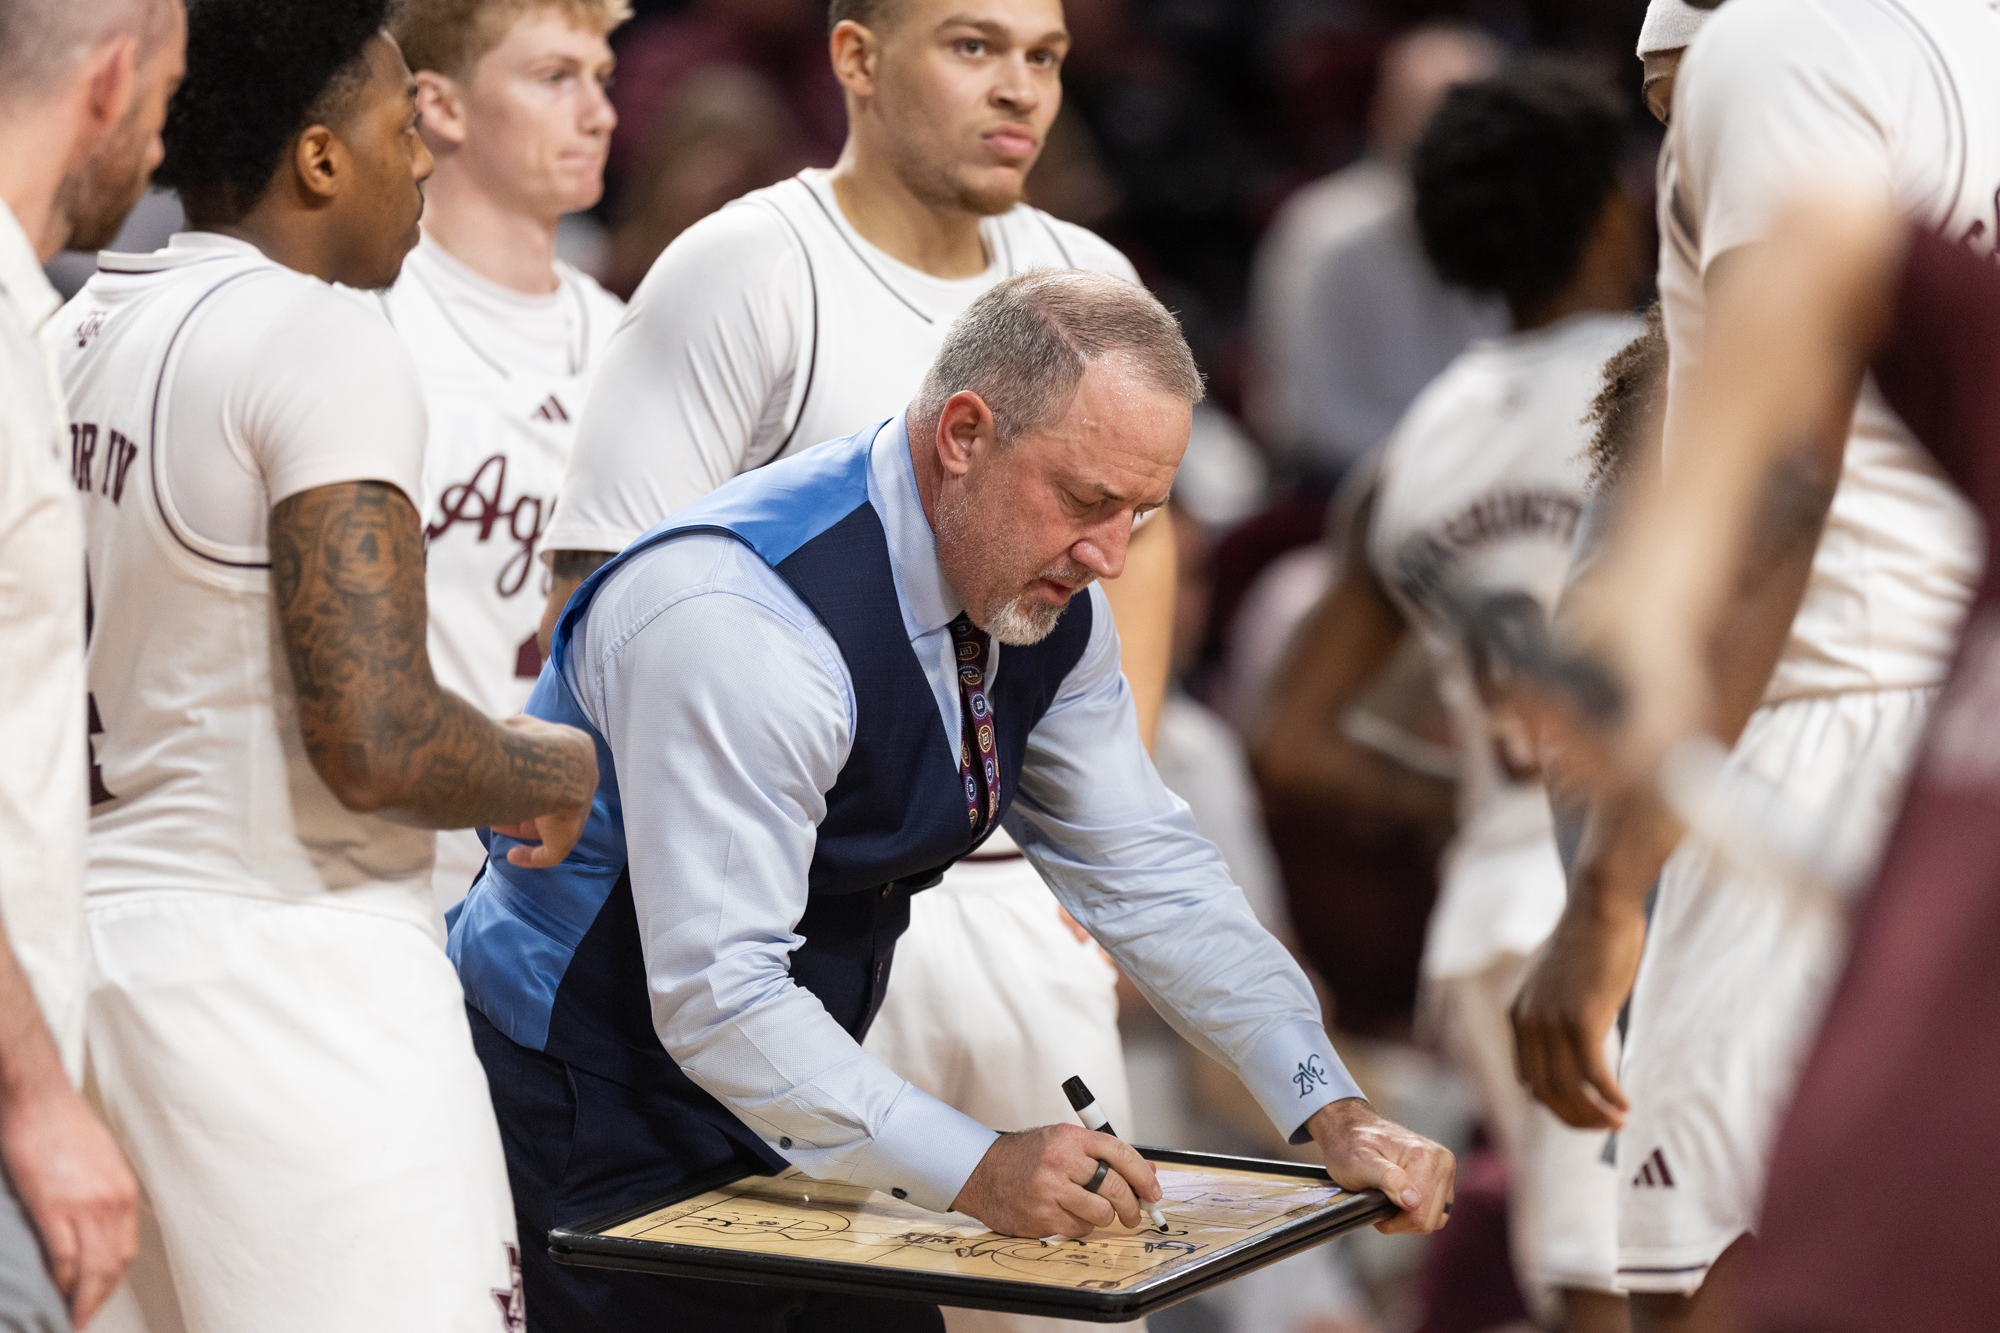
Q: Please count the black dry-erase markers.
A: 1